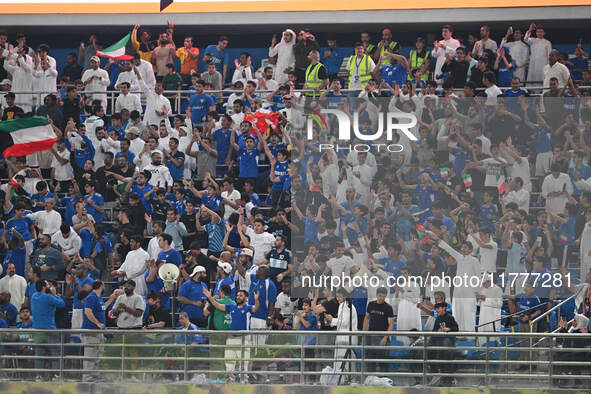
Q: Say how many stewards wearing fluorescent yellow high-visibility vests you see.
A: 5